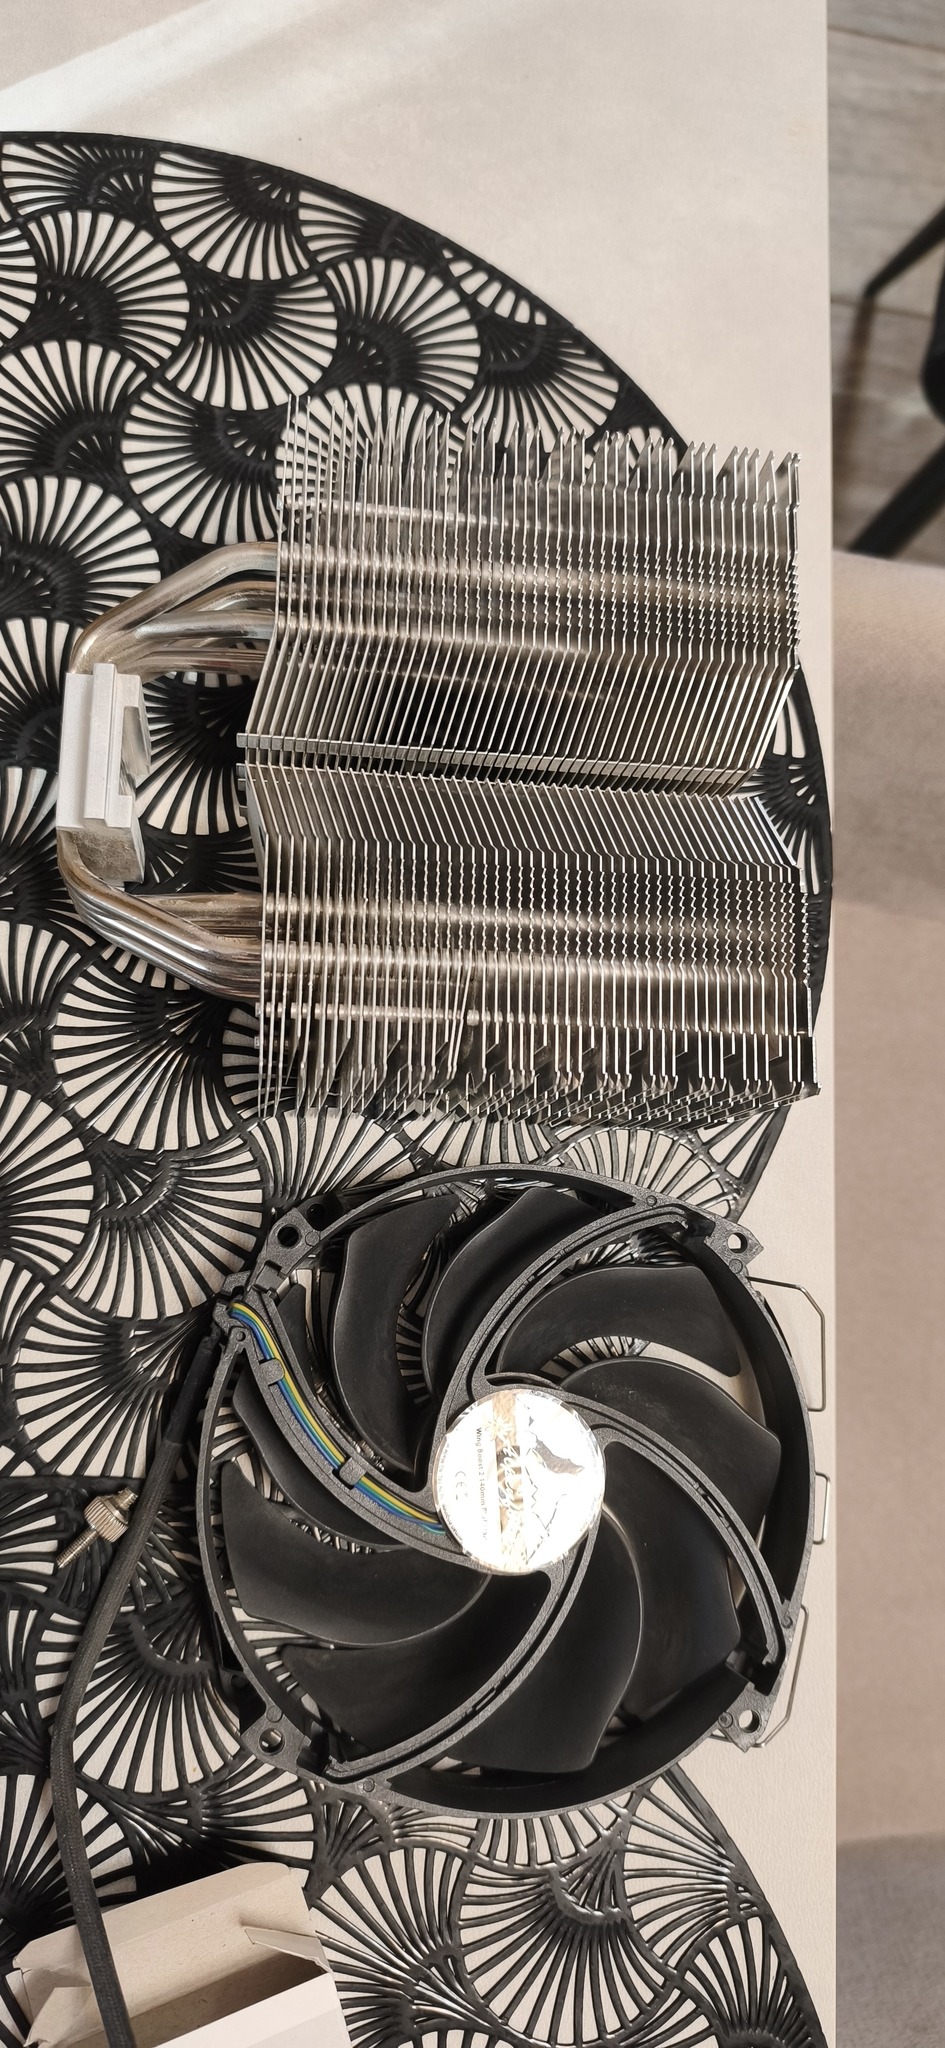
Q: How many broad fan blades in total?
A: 9